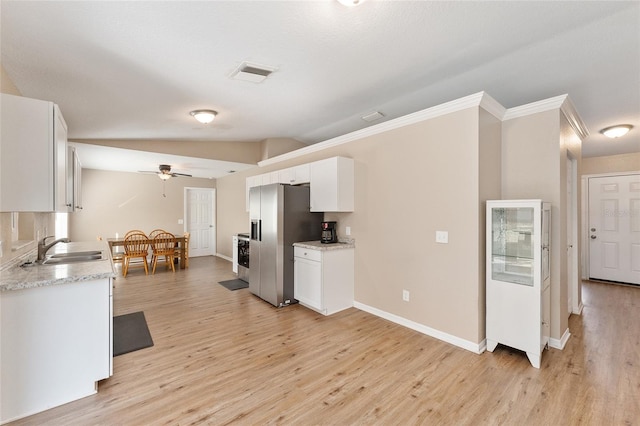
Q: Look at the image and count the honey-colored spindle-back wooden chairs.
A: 4